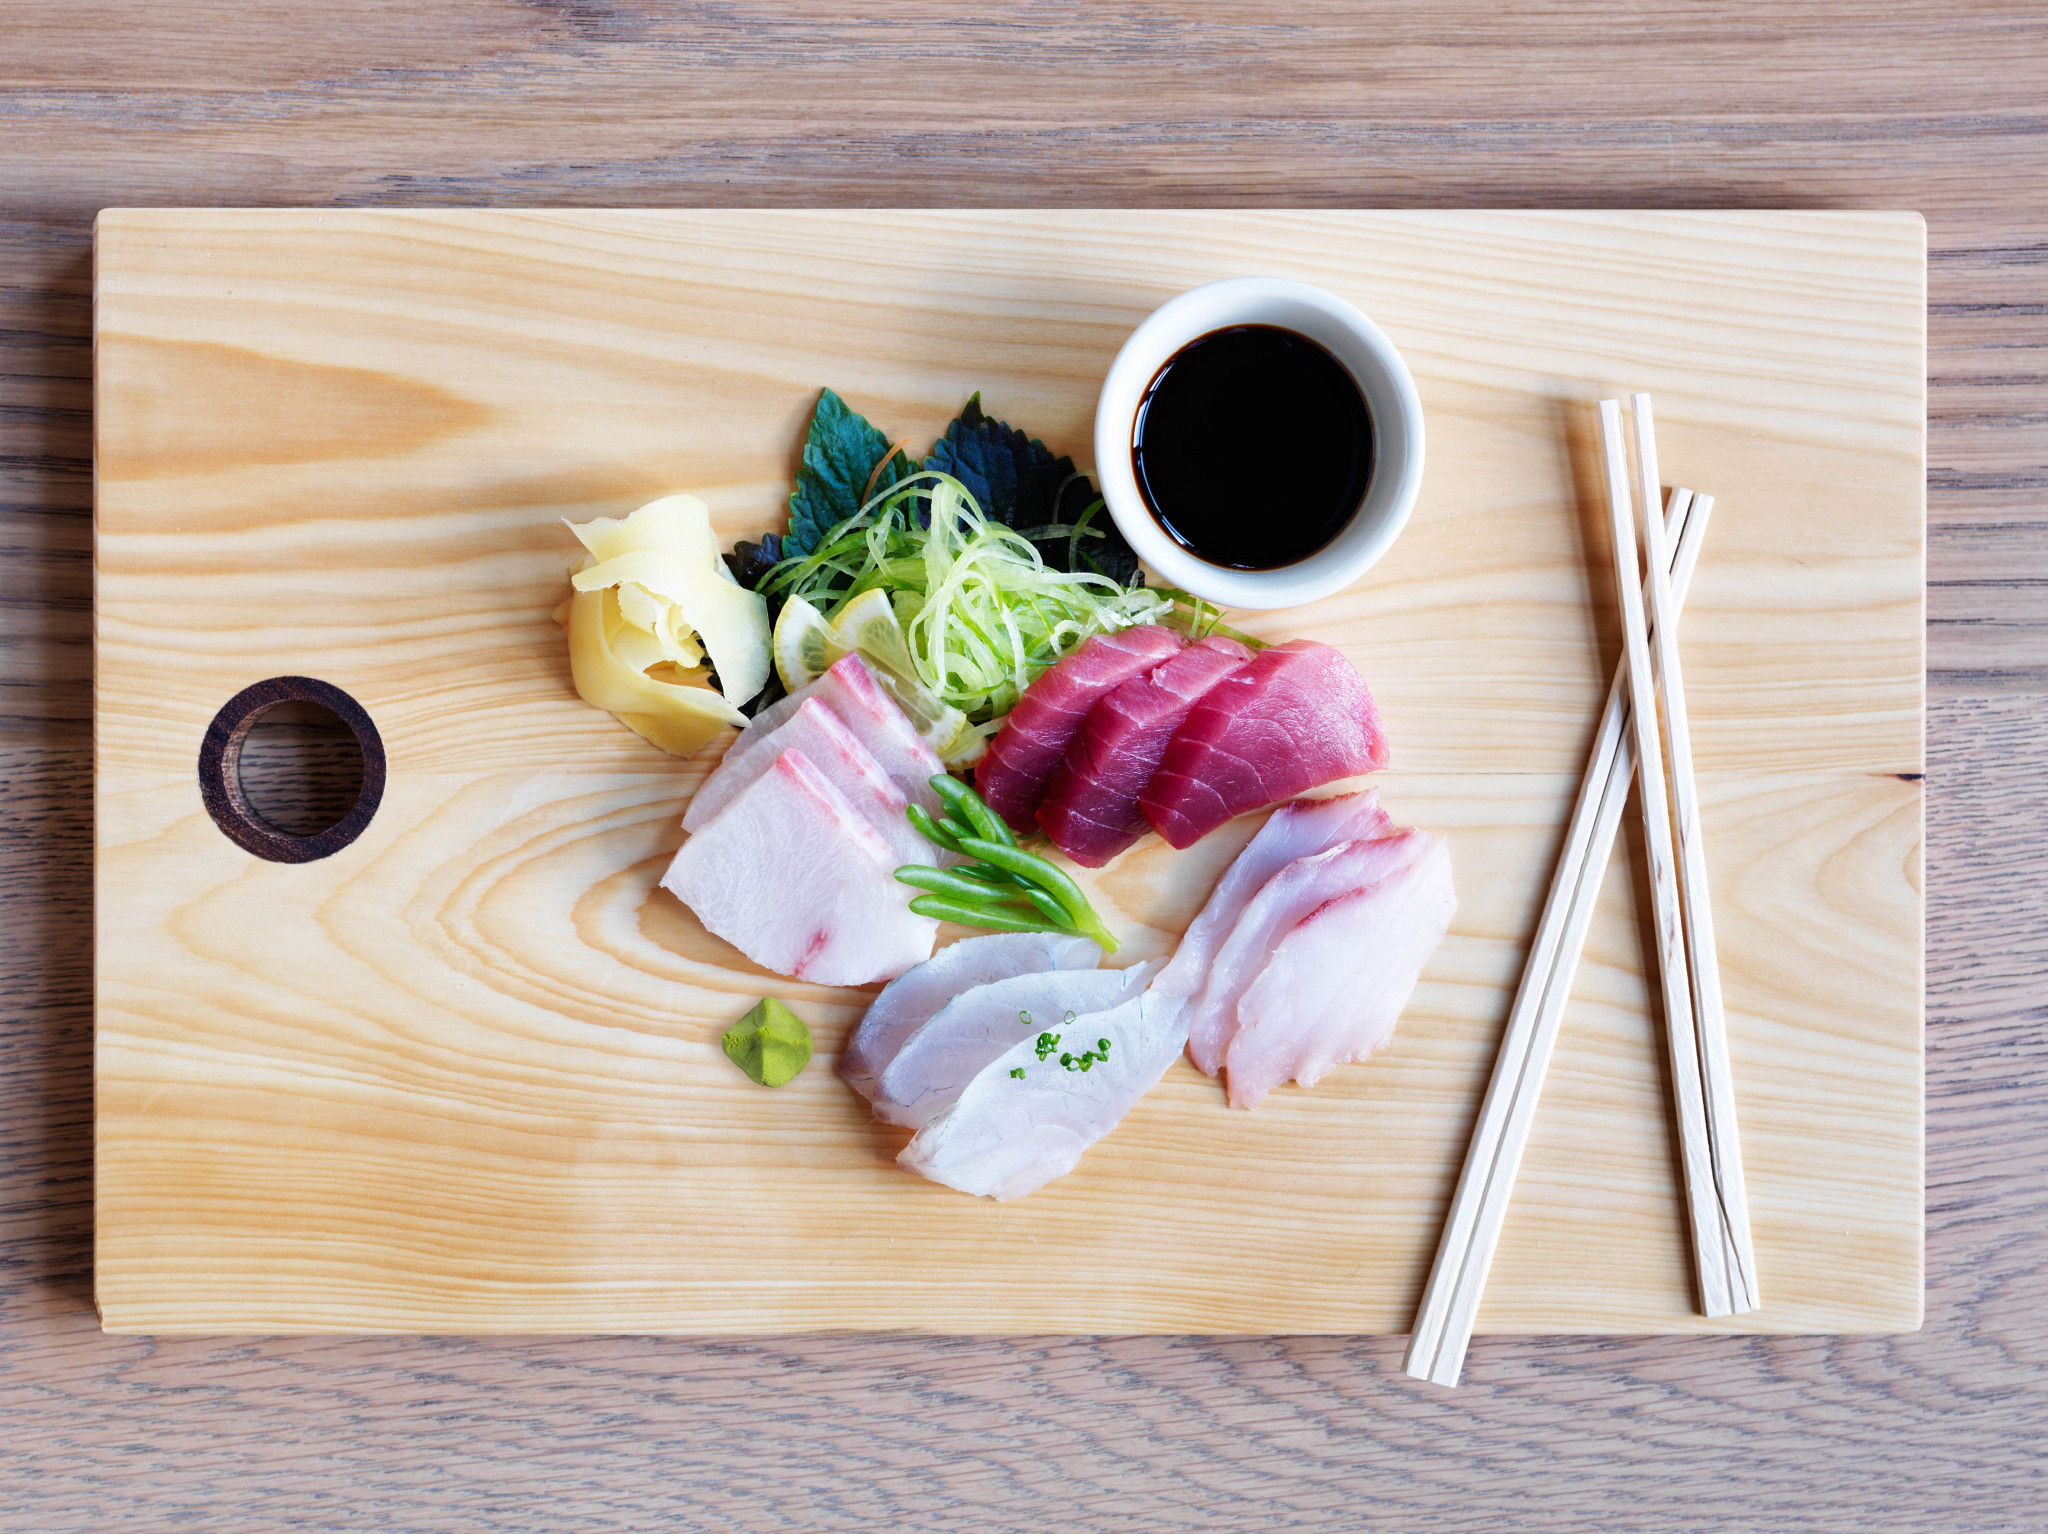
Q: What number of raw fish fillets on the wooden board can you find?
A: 12